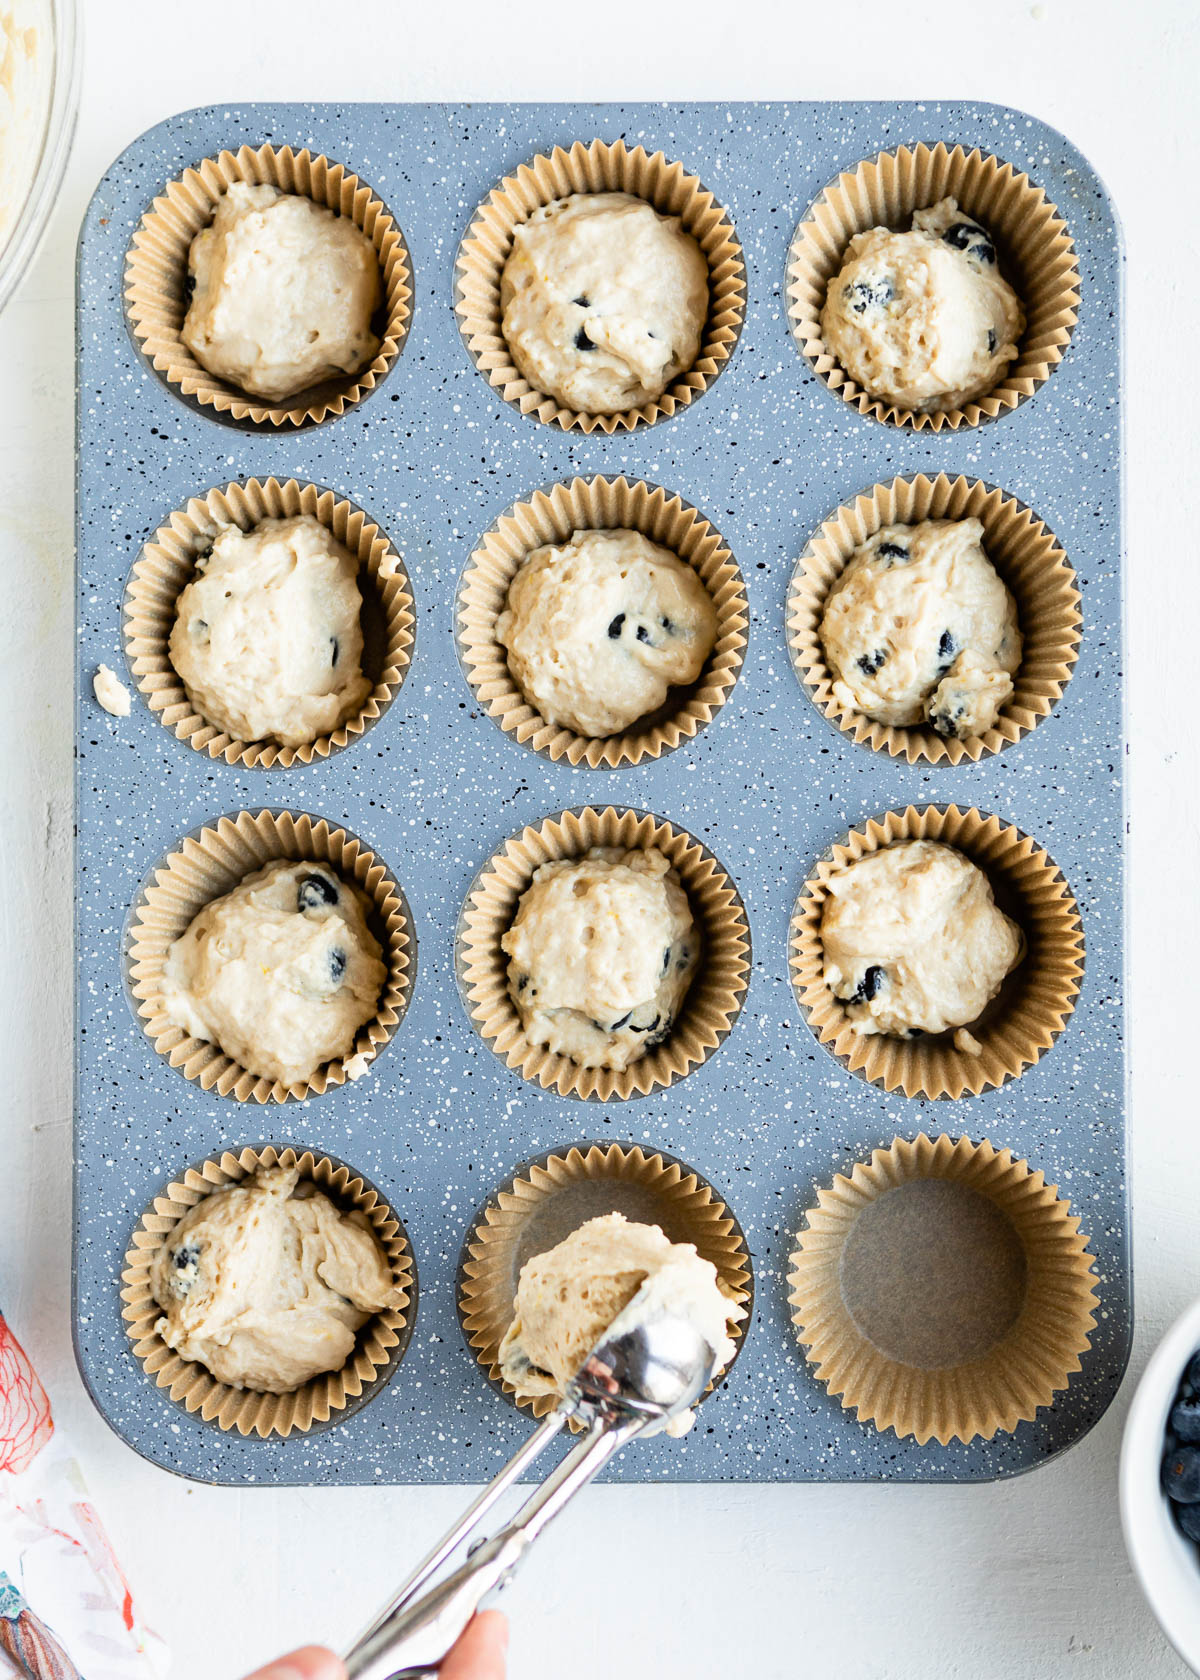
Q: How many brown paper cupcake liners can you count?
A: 12